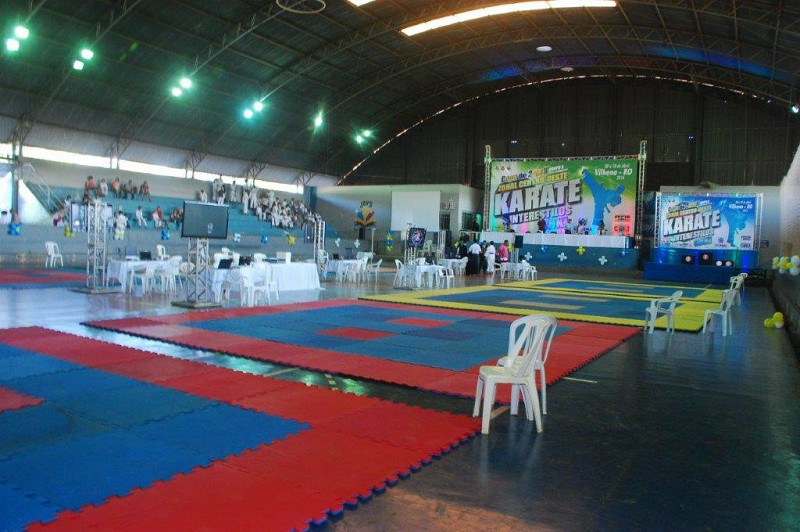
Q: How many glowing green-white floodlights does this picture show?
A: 11